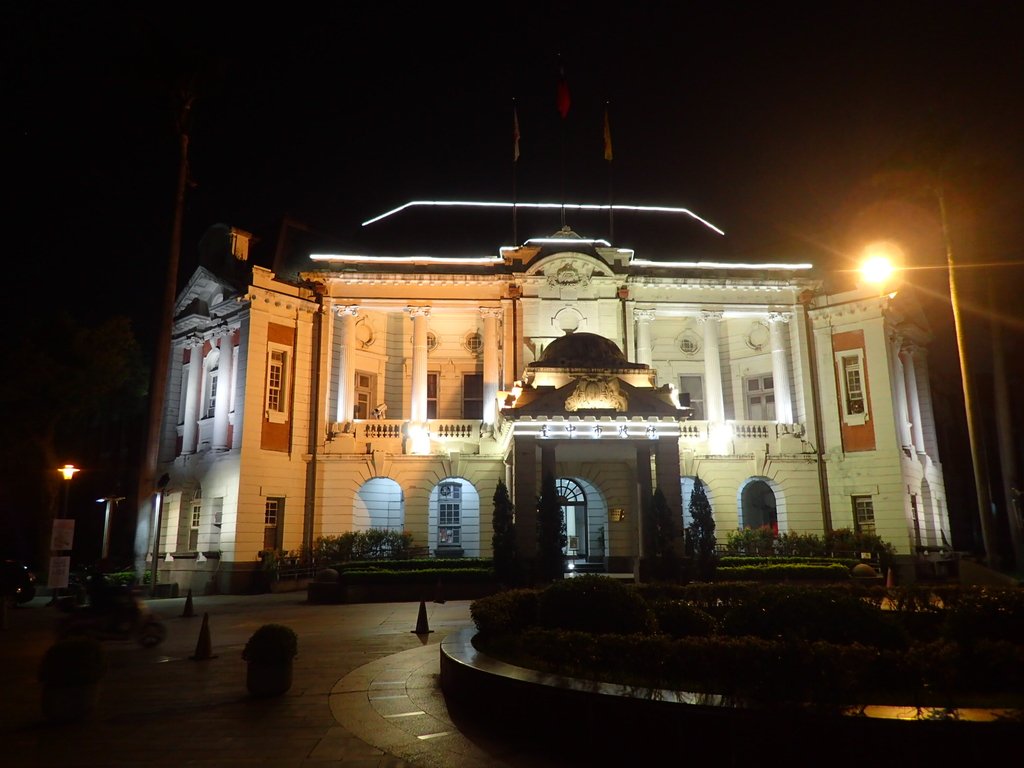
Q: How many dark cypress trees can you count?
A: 4